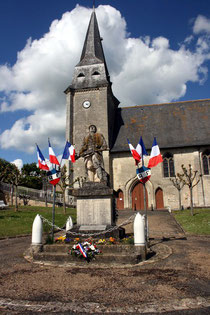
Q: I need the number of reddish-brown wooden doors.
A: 3